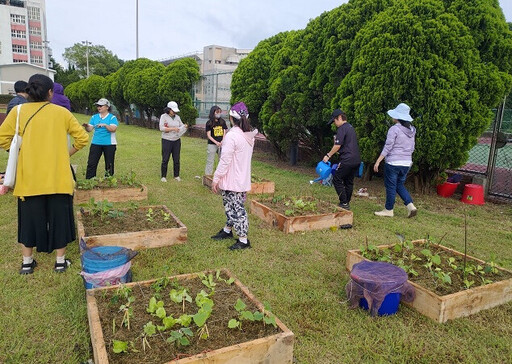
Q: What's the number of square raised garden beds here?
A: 6